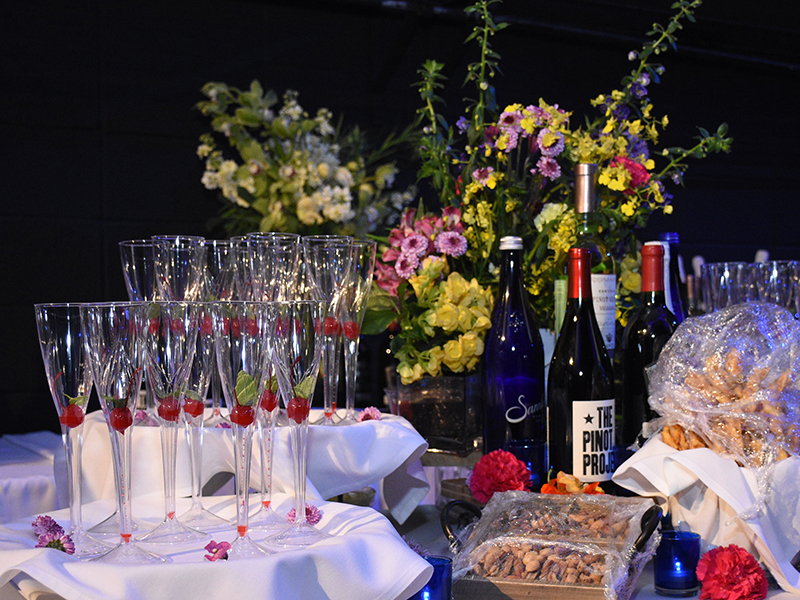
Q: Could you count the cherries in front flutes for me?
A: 7